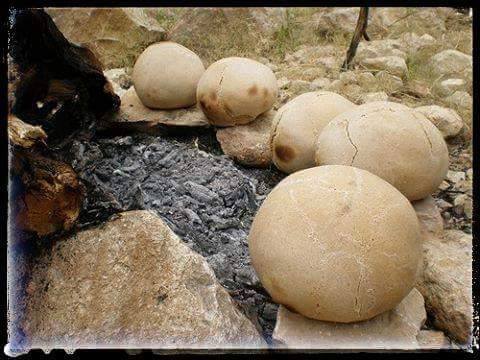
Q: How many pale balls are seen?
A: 5